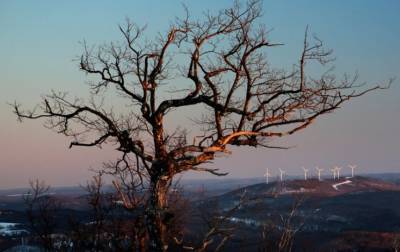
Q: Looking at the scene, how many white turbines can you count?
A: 7